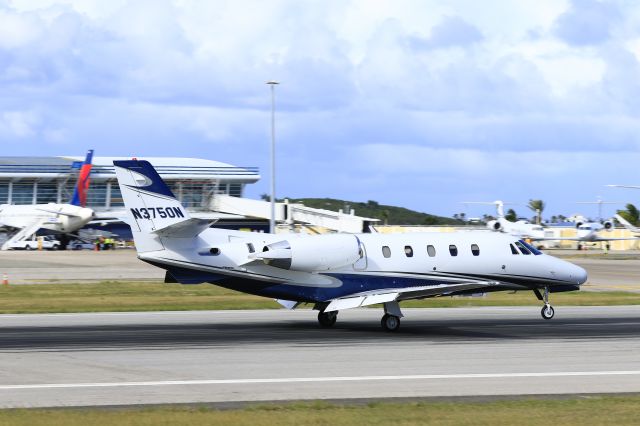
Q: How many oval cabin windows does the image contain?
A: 5